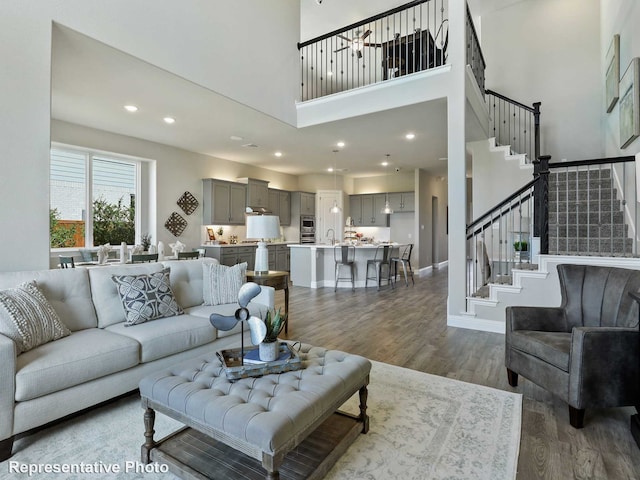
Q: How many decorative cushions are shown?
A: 3